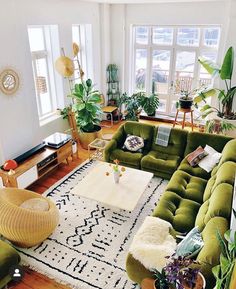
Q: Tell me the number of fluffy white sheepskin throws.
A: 1